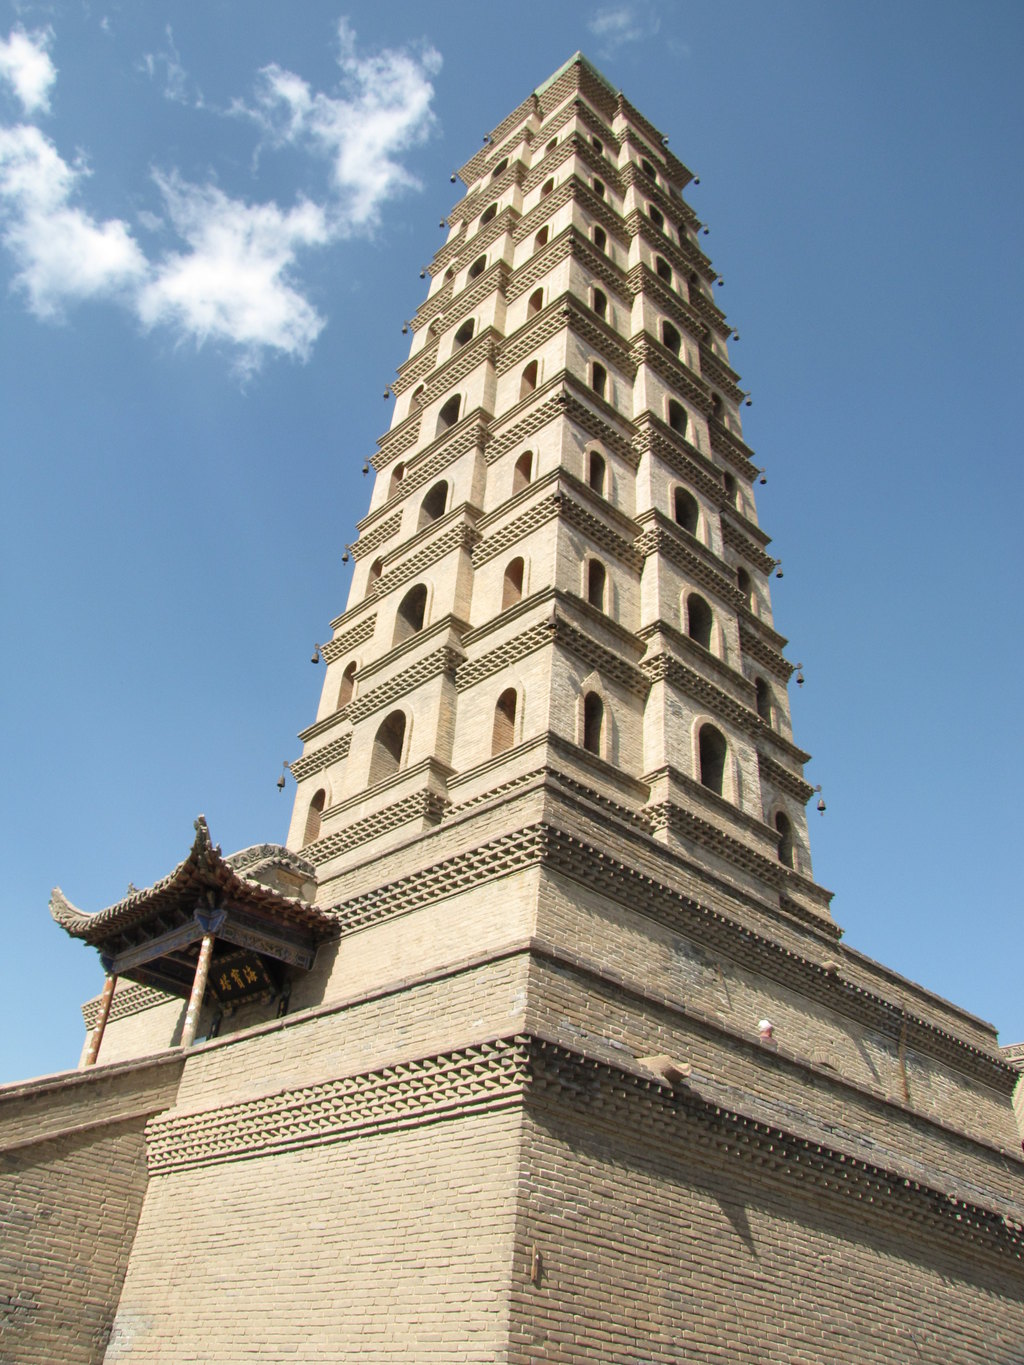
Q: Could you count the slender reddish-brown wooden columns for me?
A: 2